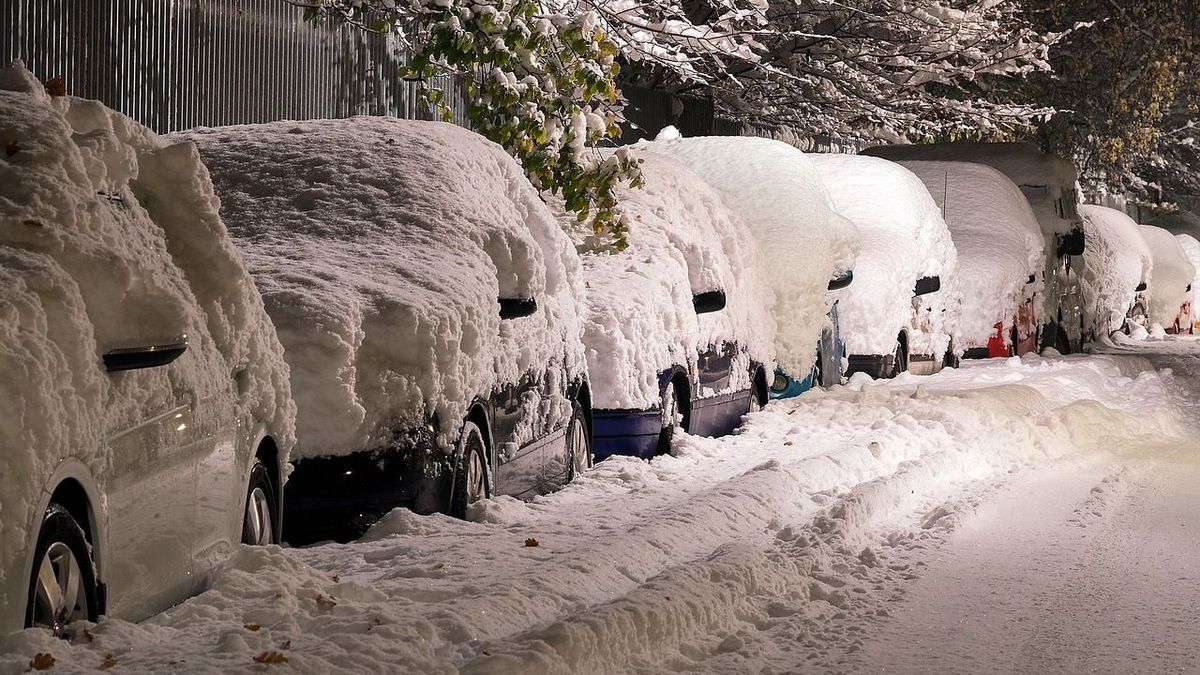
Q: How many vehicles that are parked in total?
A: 10